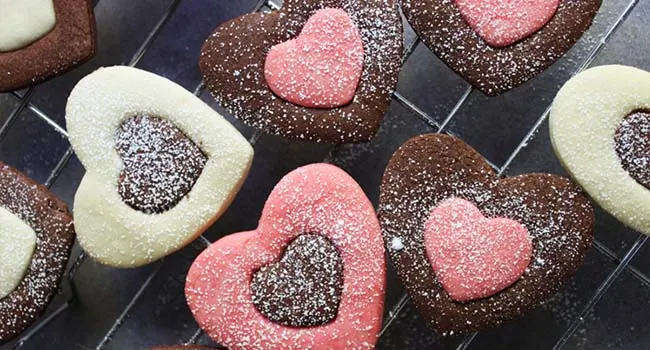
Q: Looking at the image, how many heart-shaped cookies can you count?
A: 8